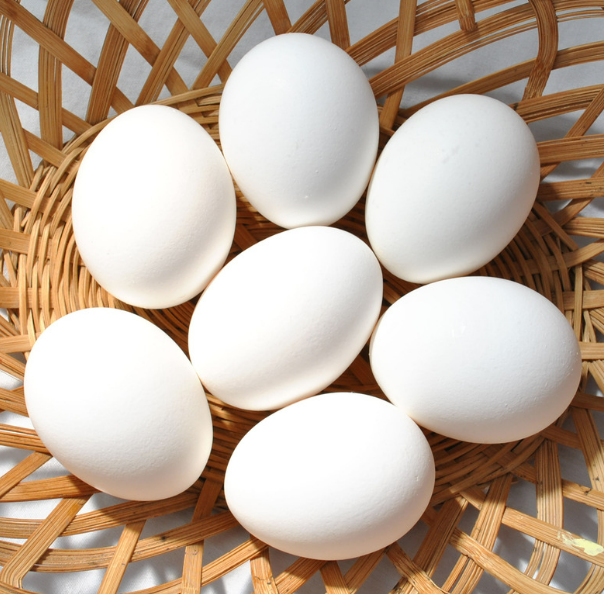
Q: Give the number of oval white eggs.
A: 7